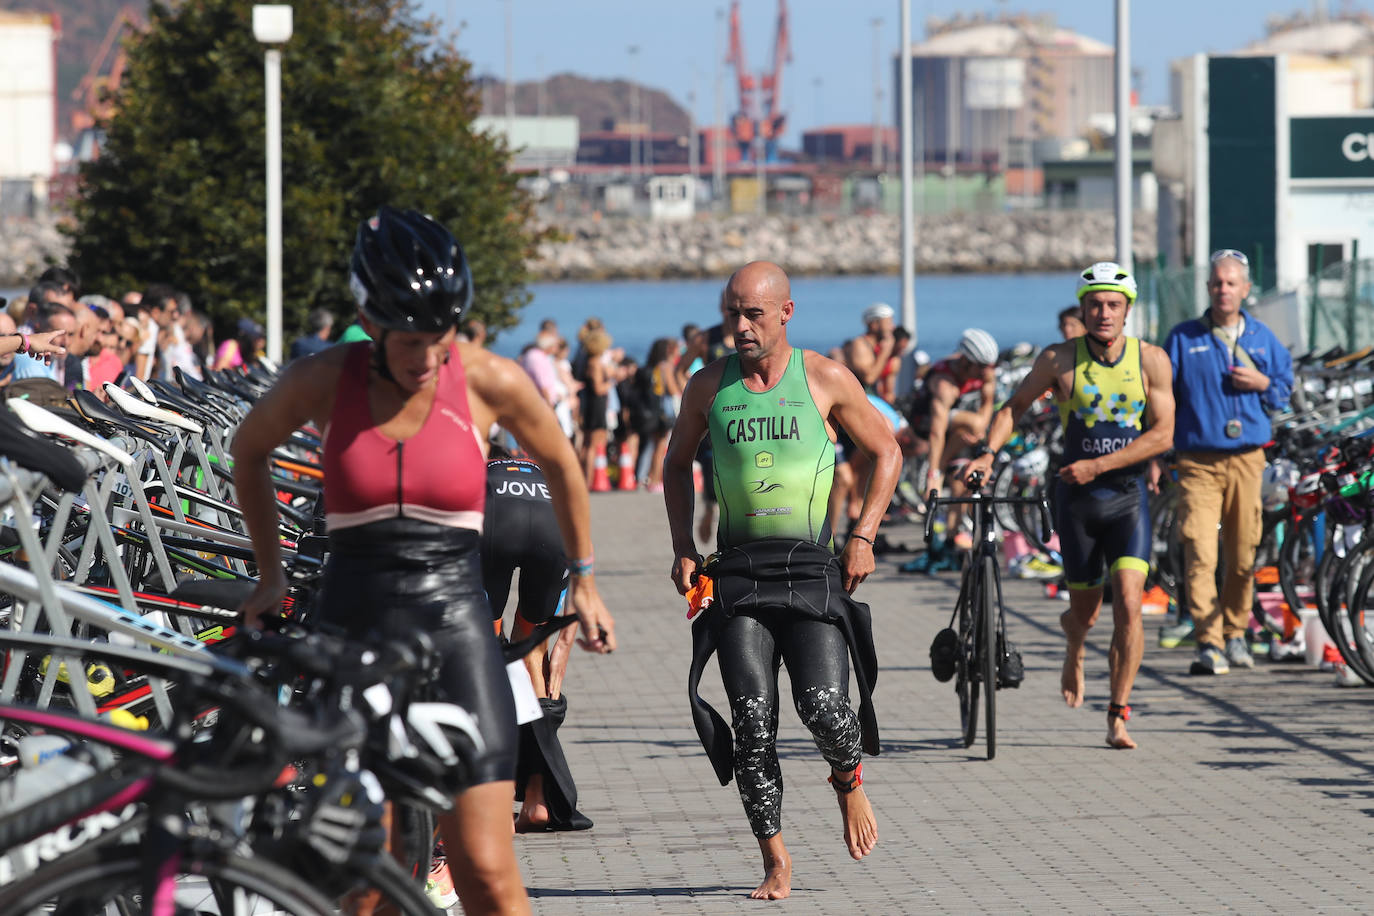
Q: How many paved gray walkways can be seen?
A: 1